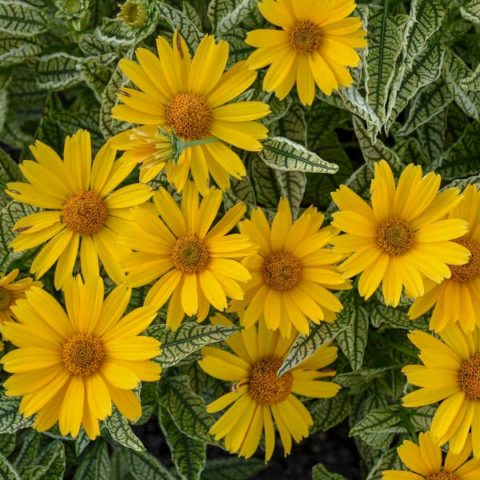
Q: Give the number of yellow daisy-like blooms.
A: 12